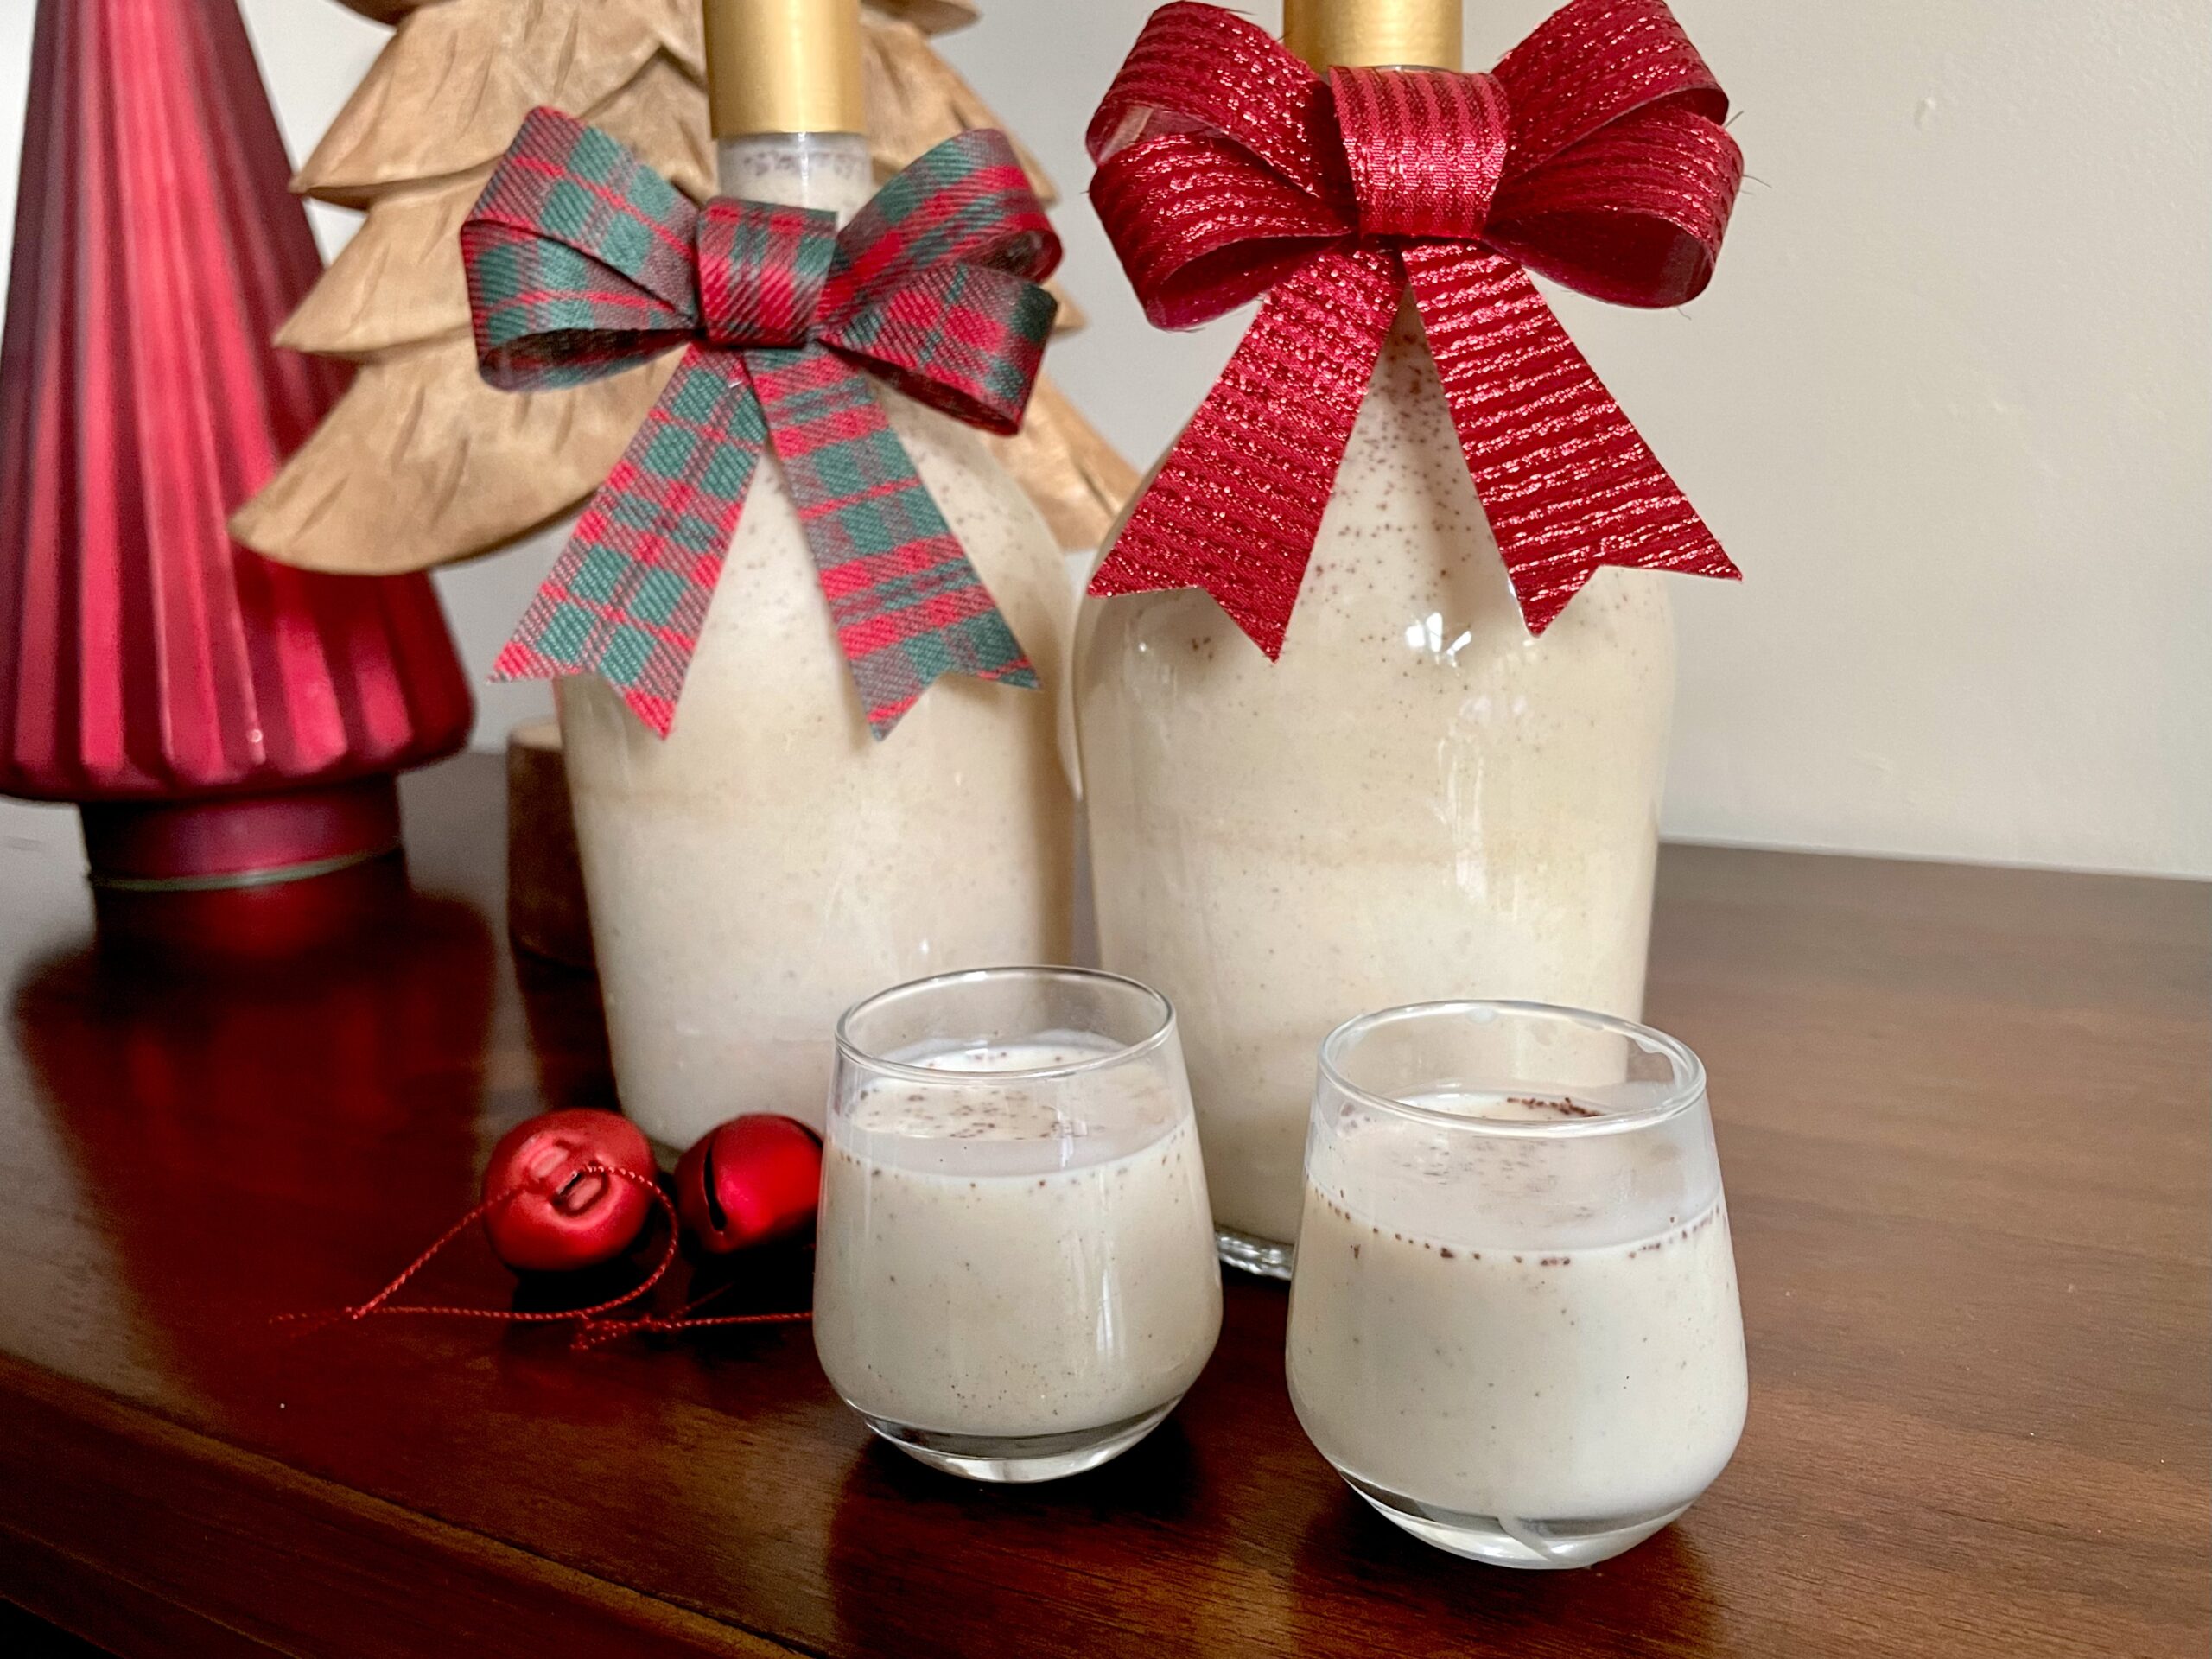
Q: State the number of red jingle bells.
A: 2